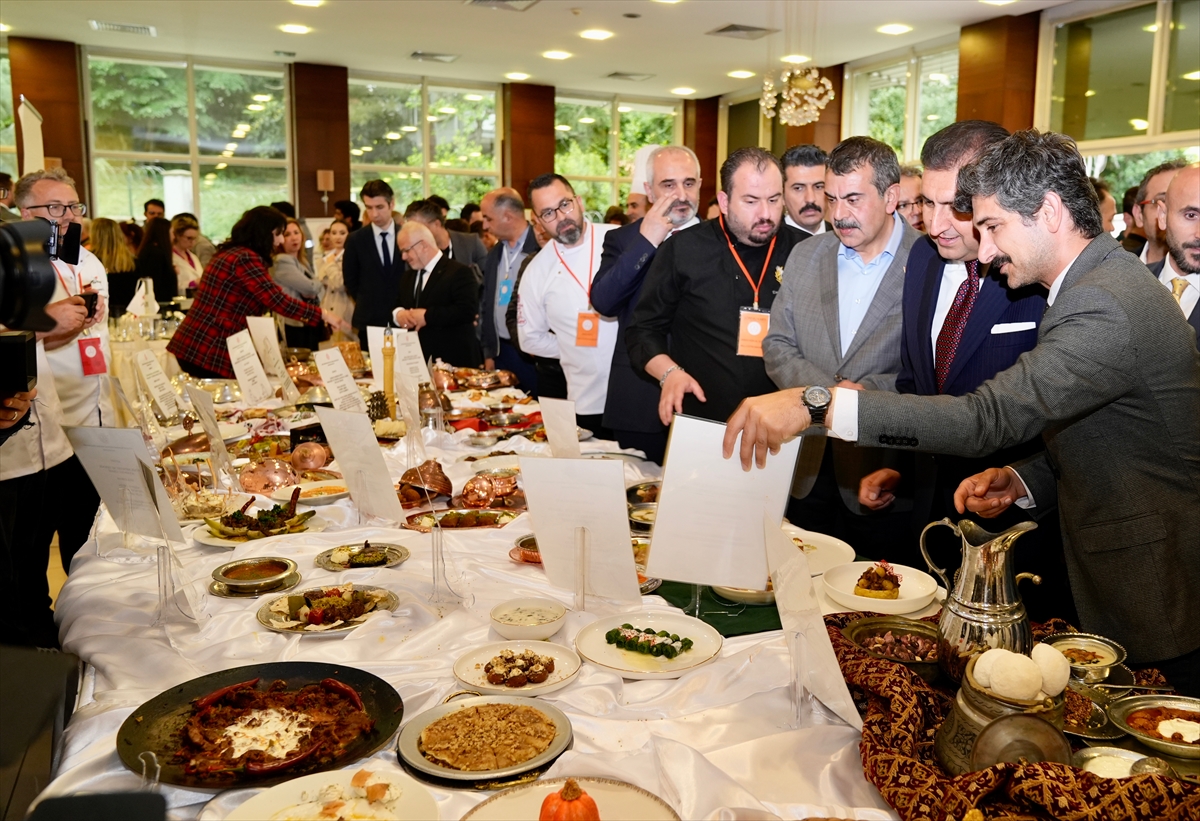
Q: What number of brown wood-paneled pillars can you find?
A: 6